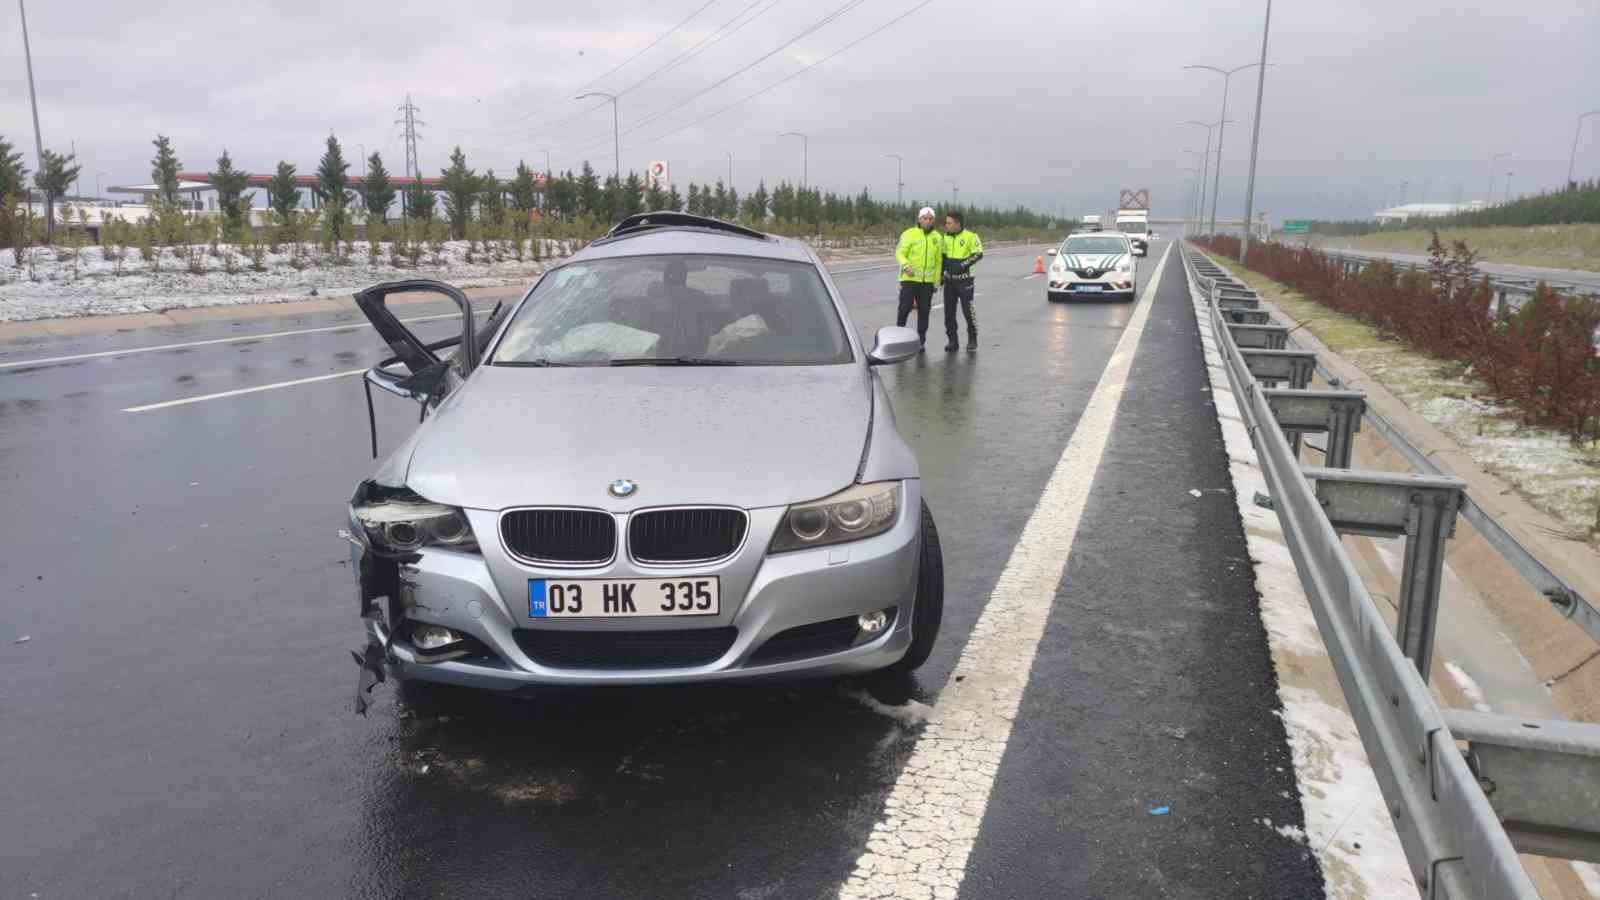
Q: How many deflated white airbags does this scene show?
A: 2